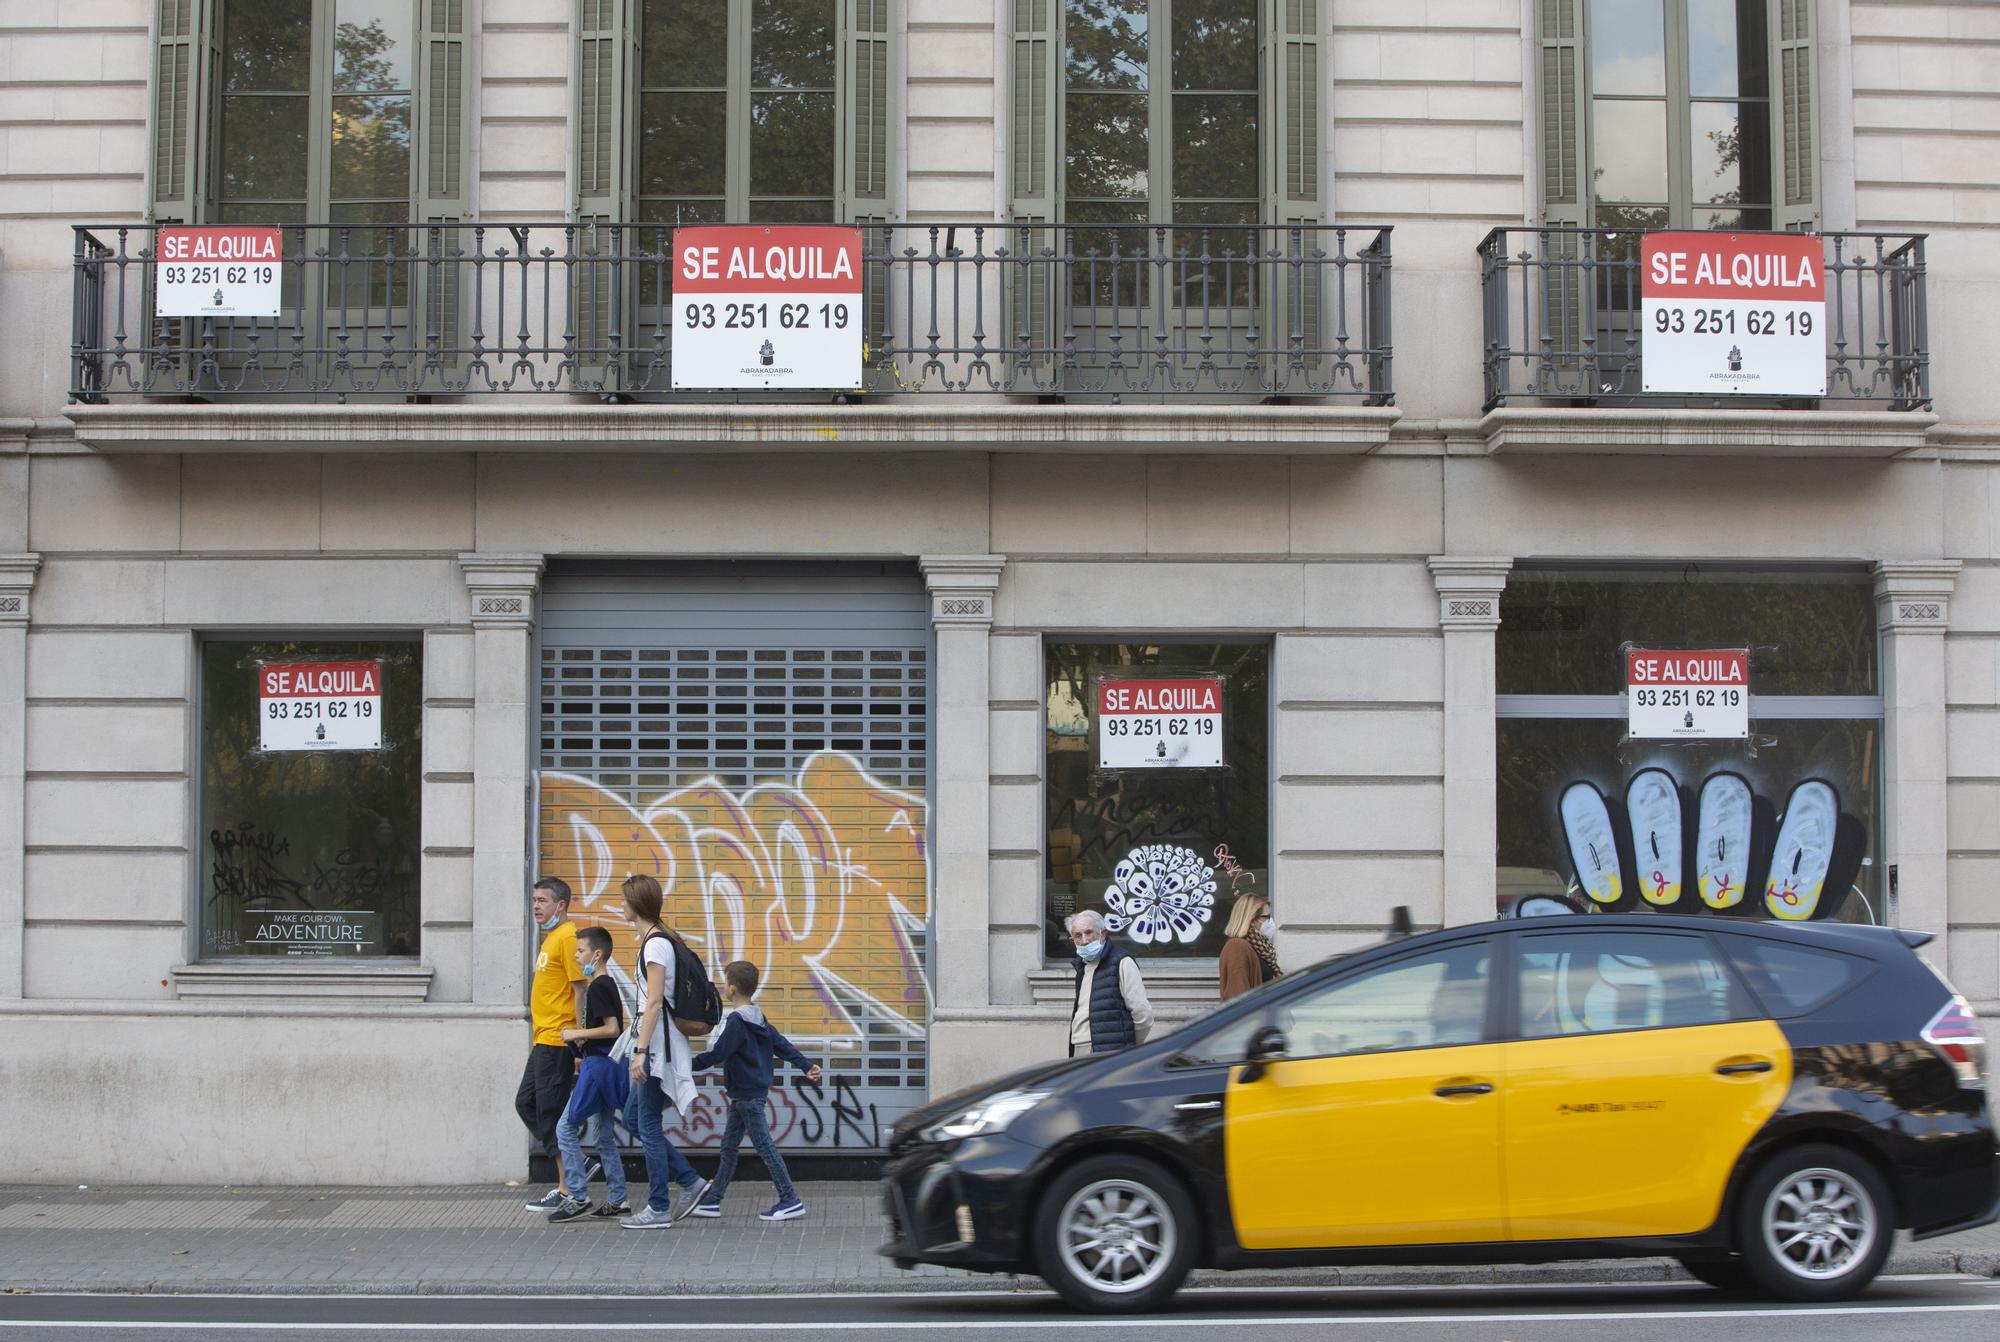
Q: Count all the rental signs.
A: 6